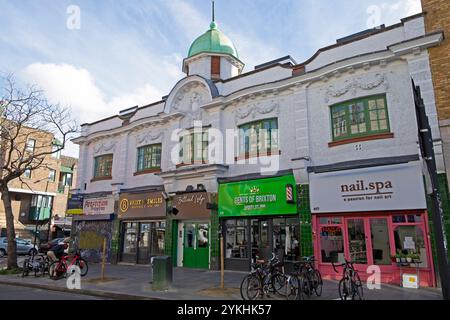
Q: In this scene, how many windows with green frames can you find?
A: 5